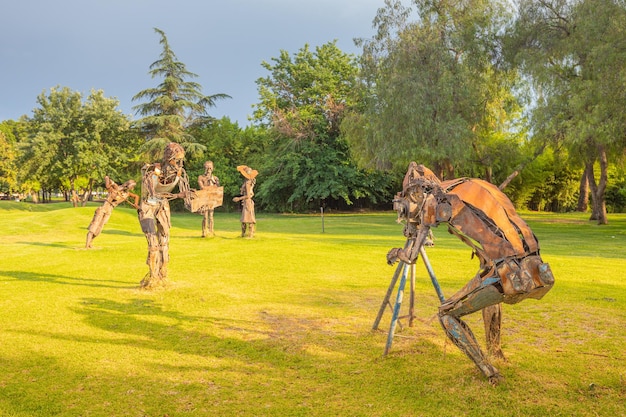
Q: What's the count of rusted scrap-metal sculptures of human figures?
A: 5